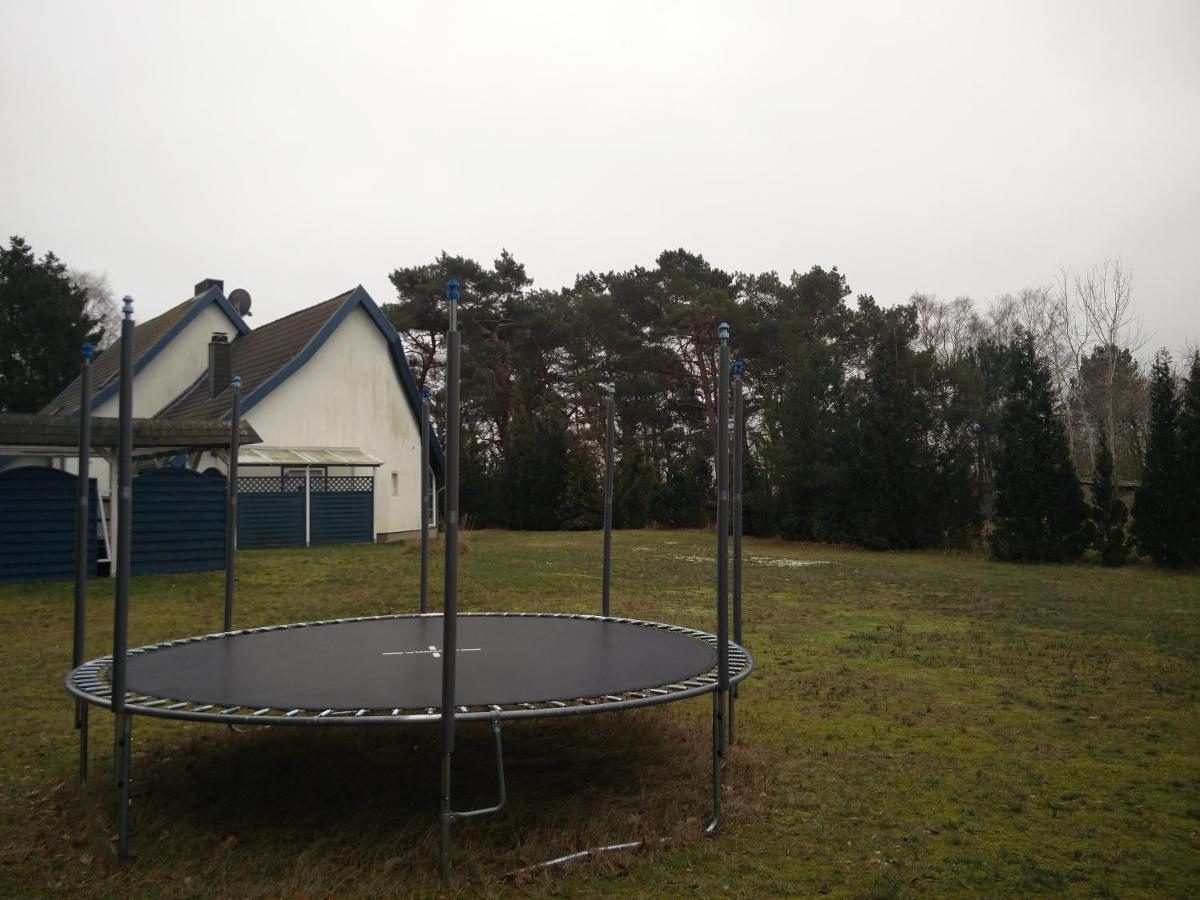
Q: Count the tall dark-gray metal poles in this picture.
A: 8